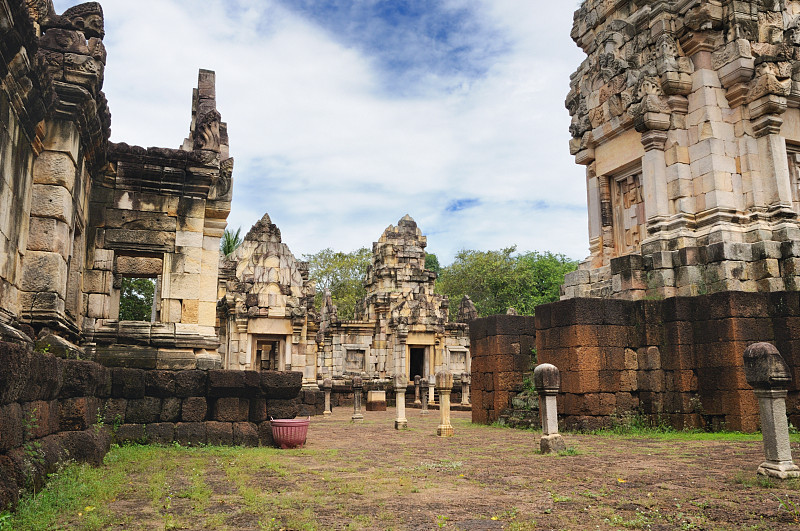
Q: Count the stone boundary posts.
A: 10